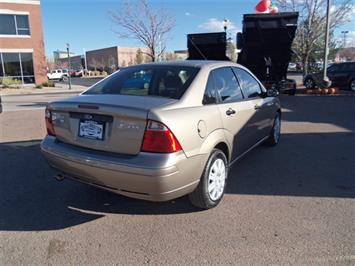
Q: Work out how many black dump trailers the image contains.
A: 2